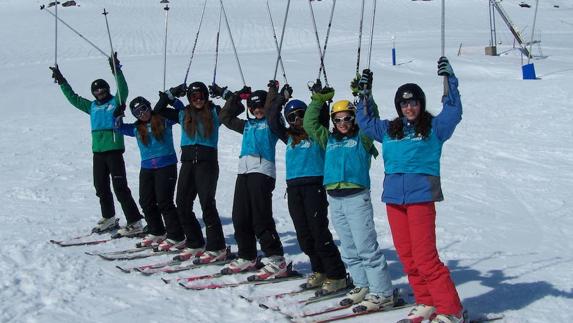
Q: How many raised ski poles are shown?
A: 14